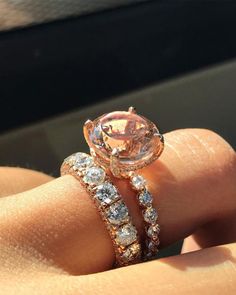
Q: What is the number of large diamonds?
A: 1